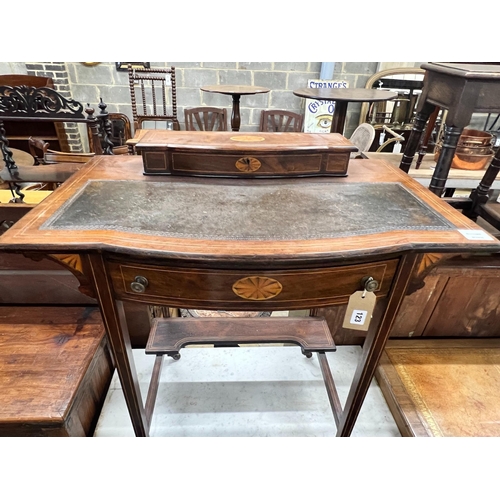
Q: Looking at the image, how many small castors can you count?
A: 2